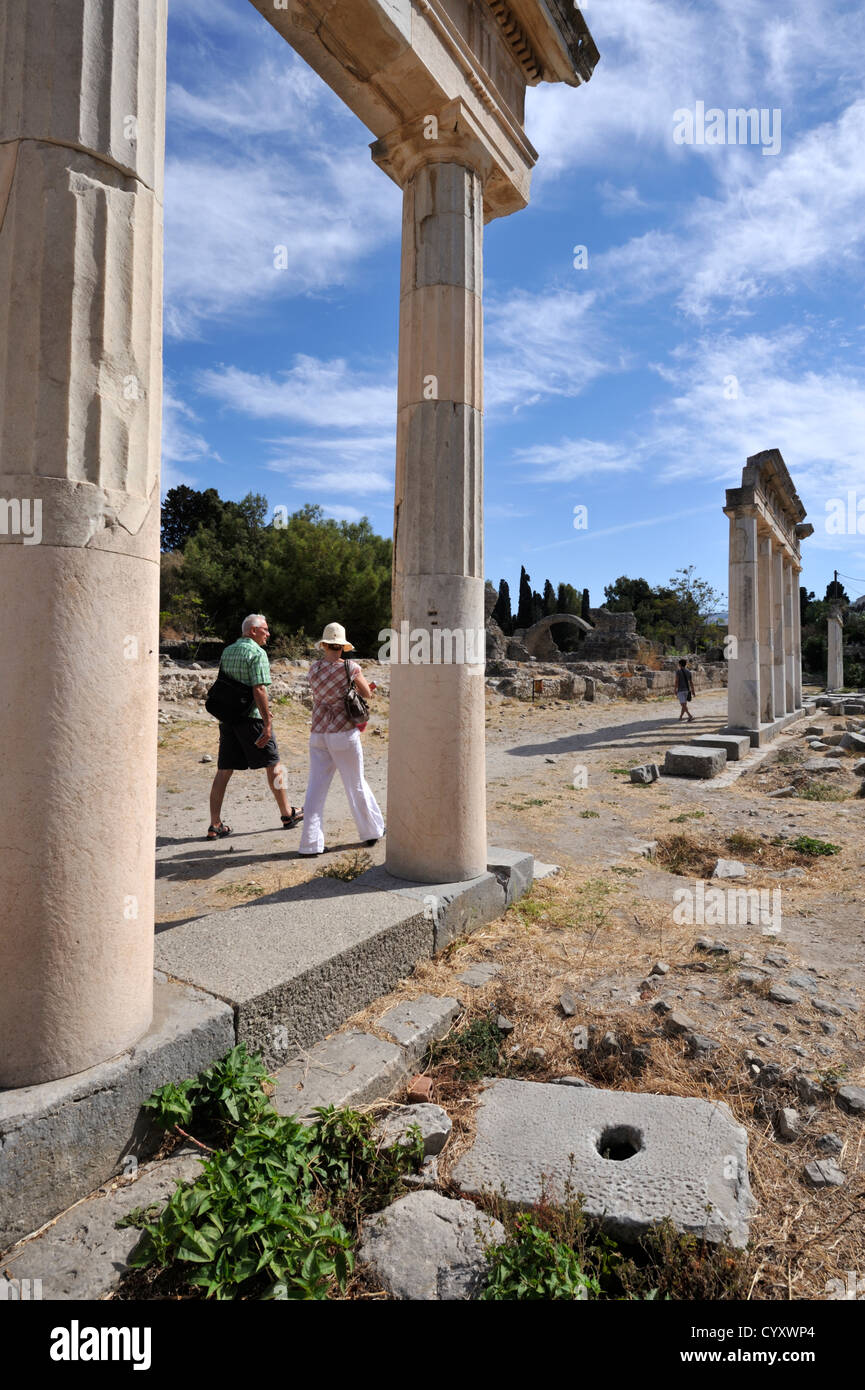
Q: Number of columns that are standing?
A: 8